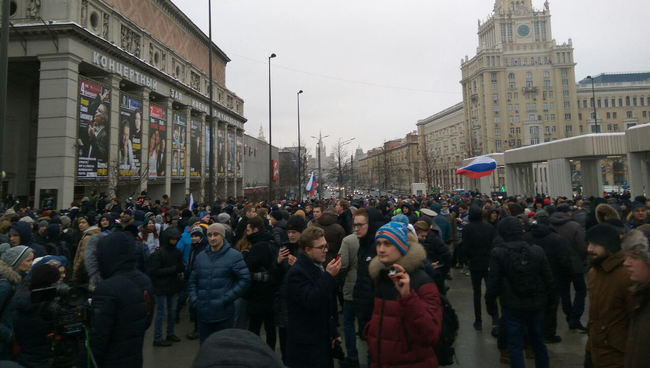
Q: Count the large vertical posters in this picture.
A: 9